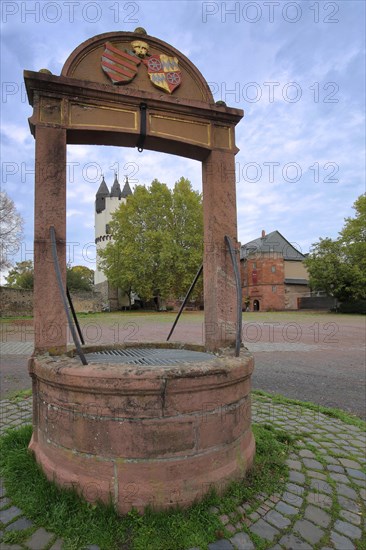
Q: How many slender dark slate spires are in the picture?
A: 3